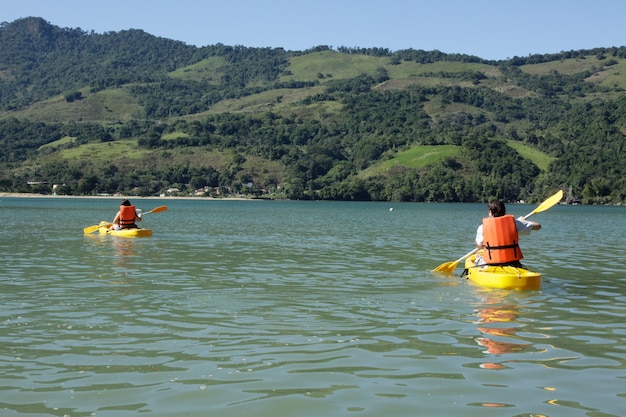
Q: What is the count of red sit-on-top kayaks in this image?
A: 0